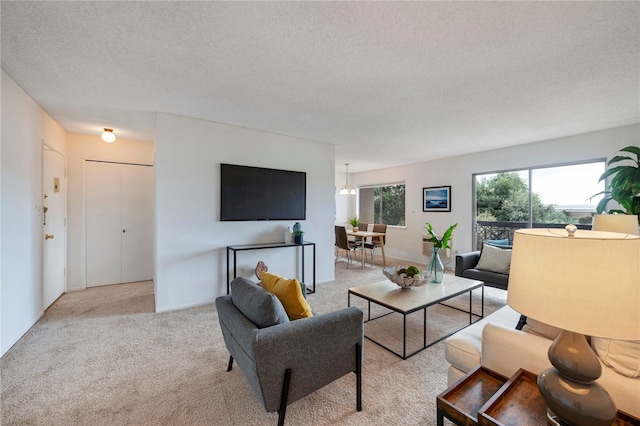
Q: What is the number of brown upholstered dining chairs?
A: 3